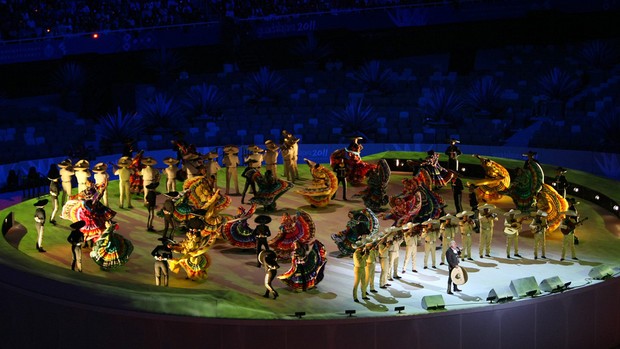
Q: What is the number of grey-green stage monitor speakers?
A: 5